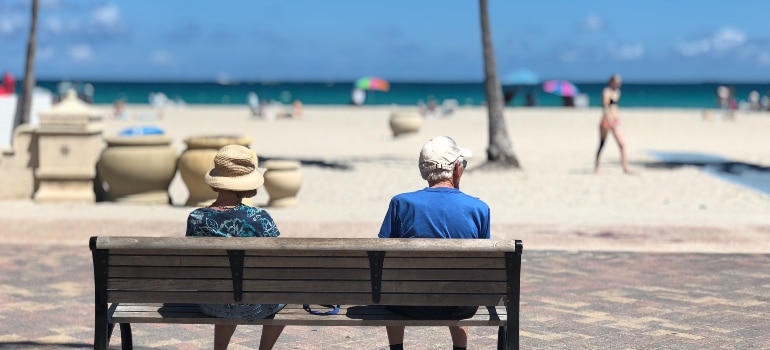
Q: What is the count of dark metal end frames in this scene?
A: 2